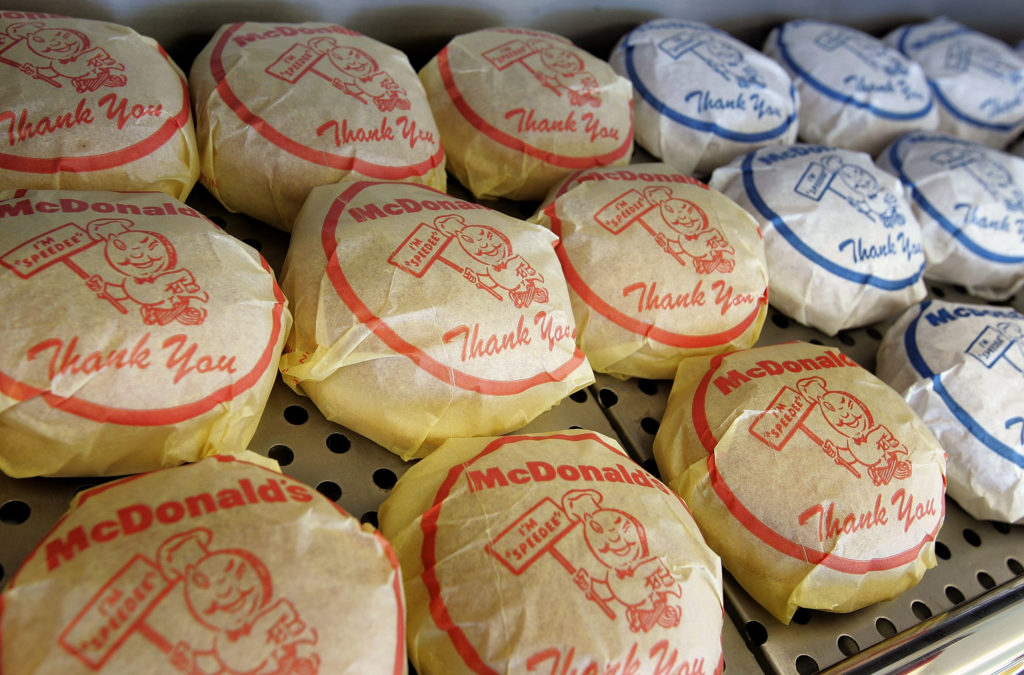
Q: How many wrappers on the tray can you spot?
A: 15